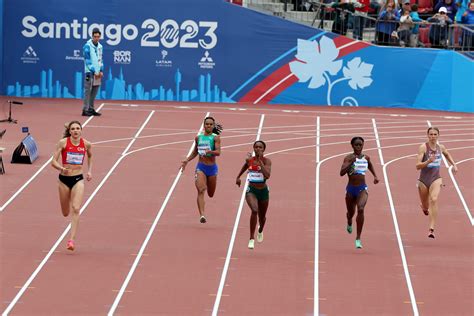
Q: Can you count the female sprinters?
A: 5